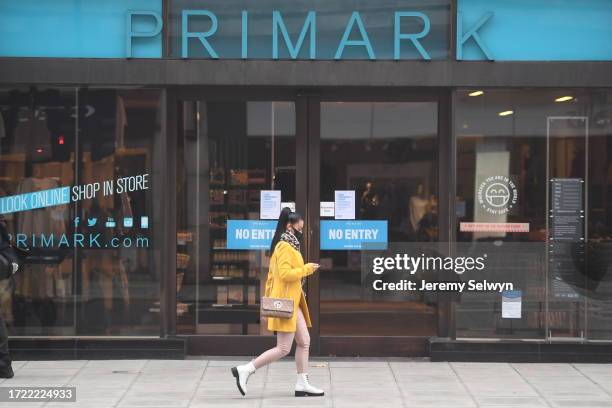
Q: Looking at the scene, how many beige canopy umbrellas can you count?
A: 0